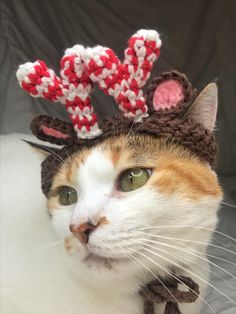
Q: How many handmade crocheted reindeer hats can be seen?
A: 1